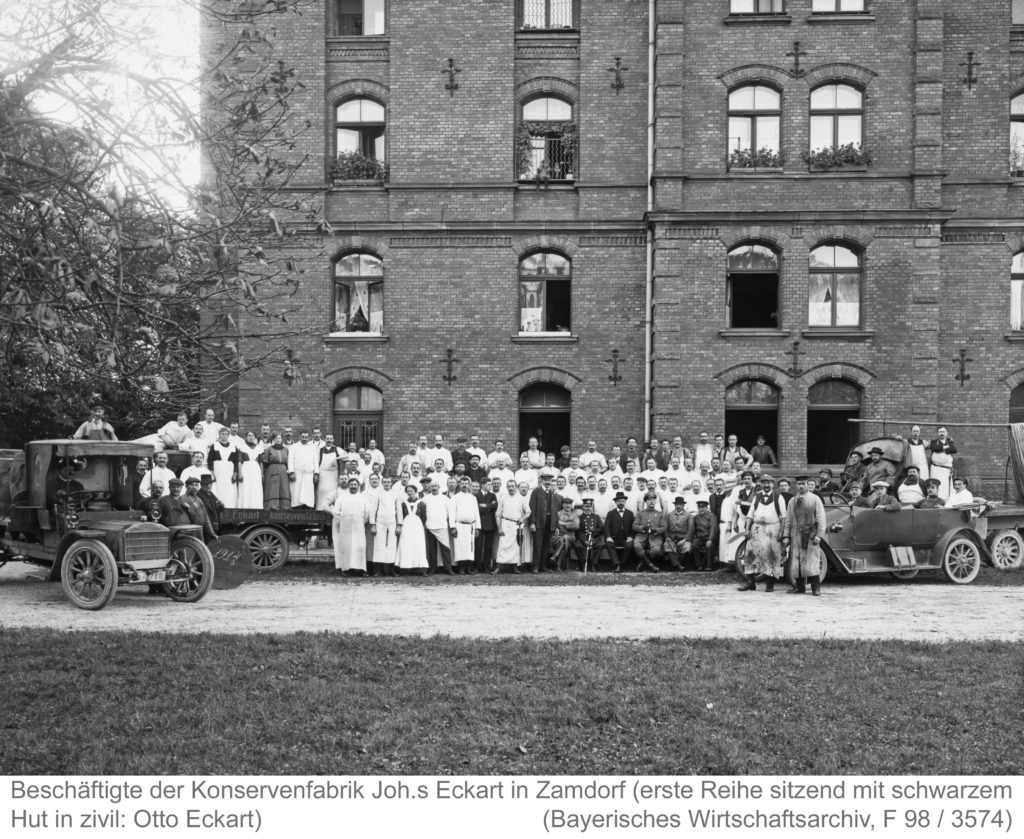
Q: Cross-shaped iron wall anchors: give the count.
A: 10